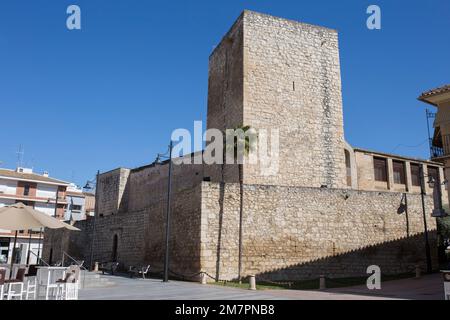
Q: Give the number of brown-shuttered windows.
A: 4